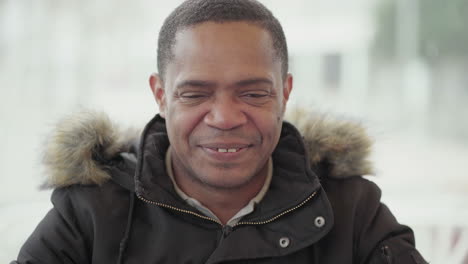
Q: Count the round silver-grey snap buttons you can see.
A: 2